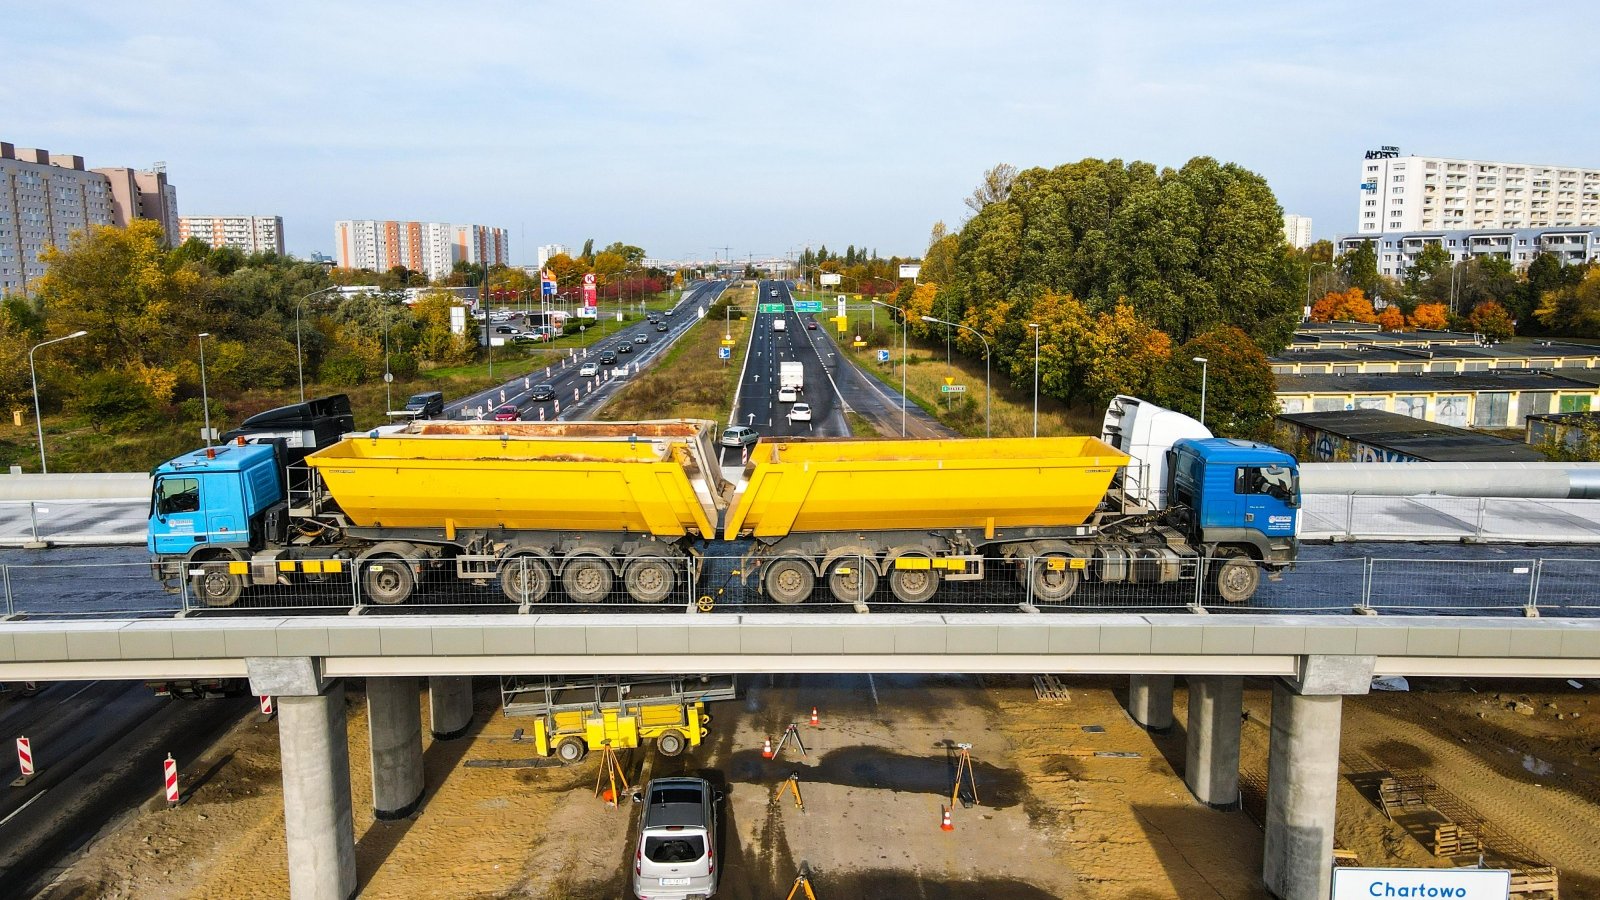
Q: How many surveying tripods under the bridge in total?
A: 5